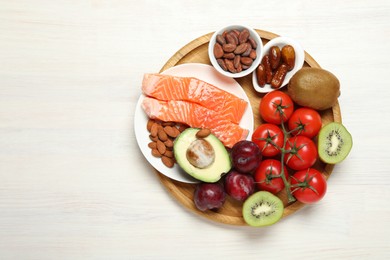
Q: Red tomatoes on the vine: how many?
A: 6